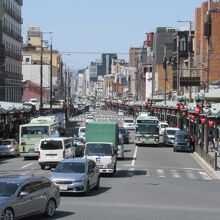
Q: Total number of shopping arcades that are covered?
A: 2